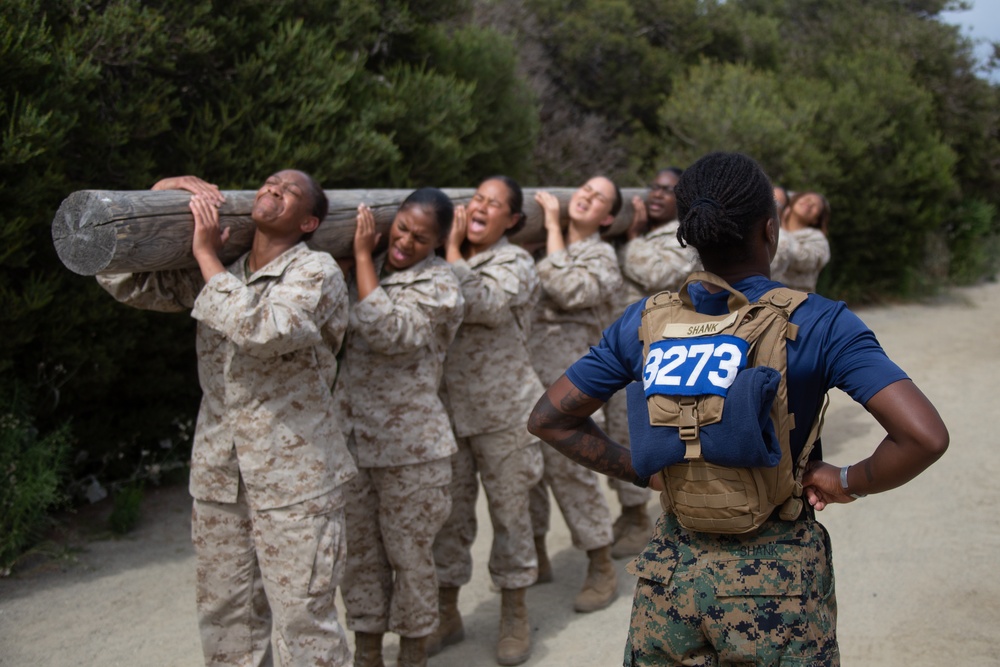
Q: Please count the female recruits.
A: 7